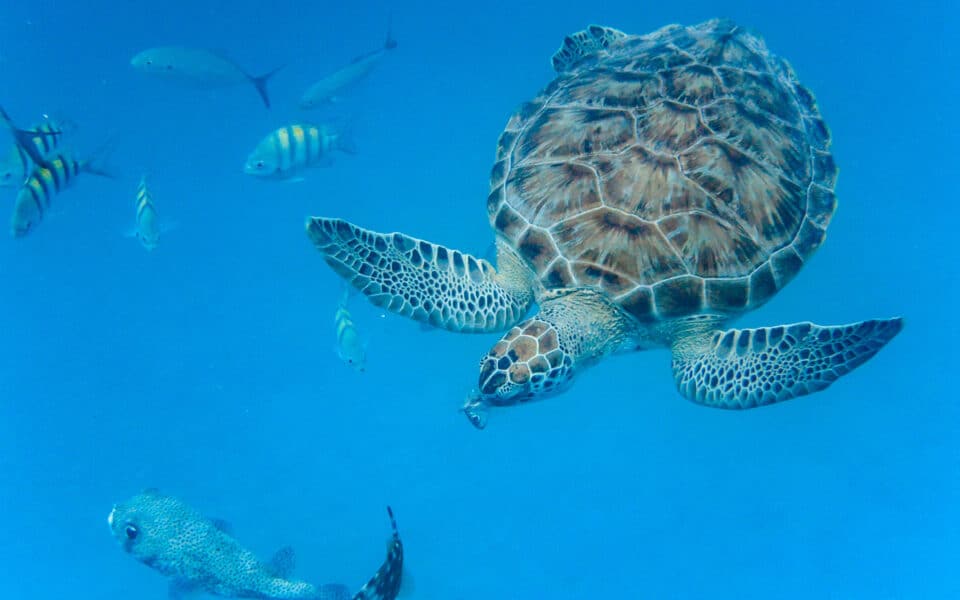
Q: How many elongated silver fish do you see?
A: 2